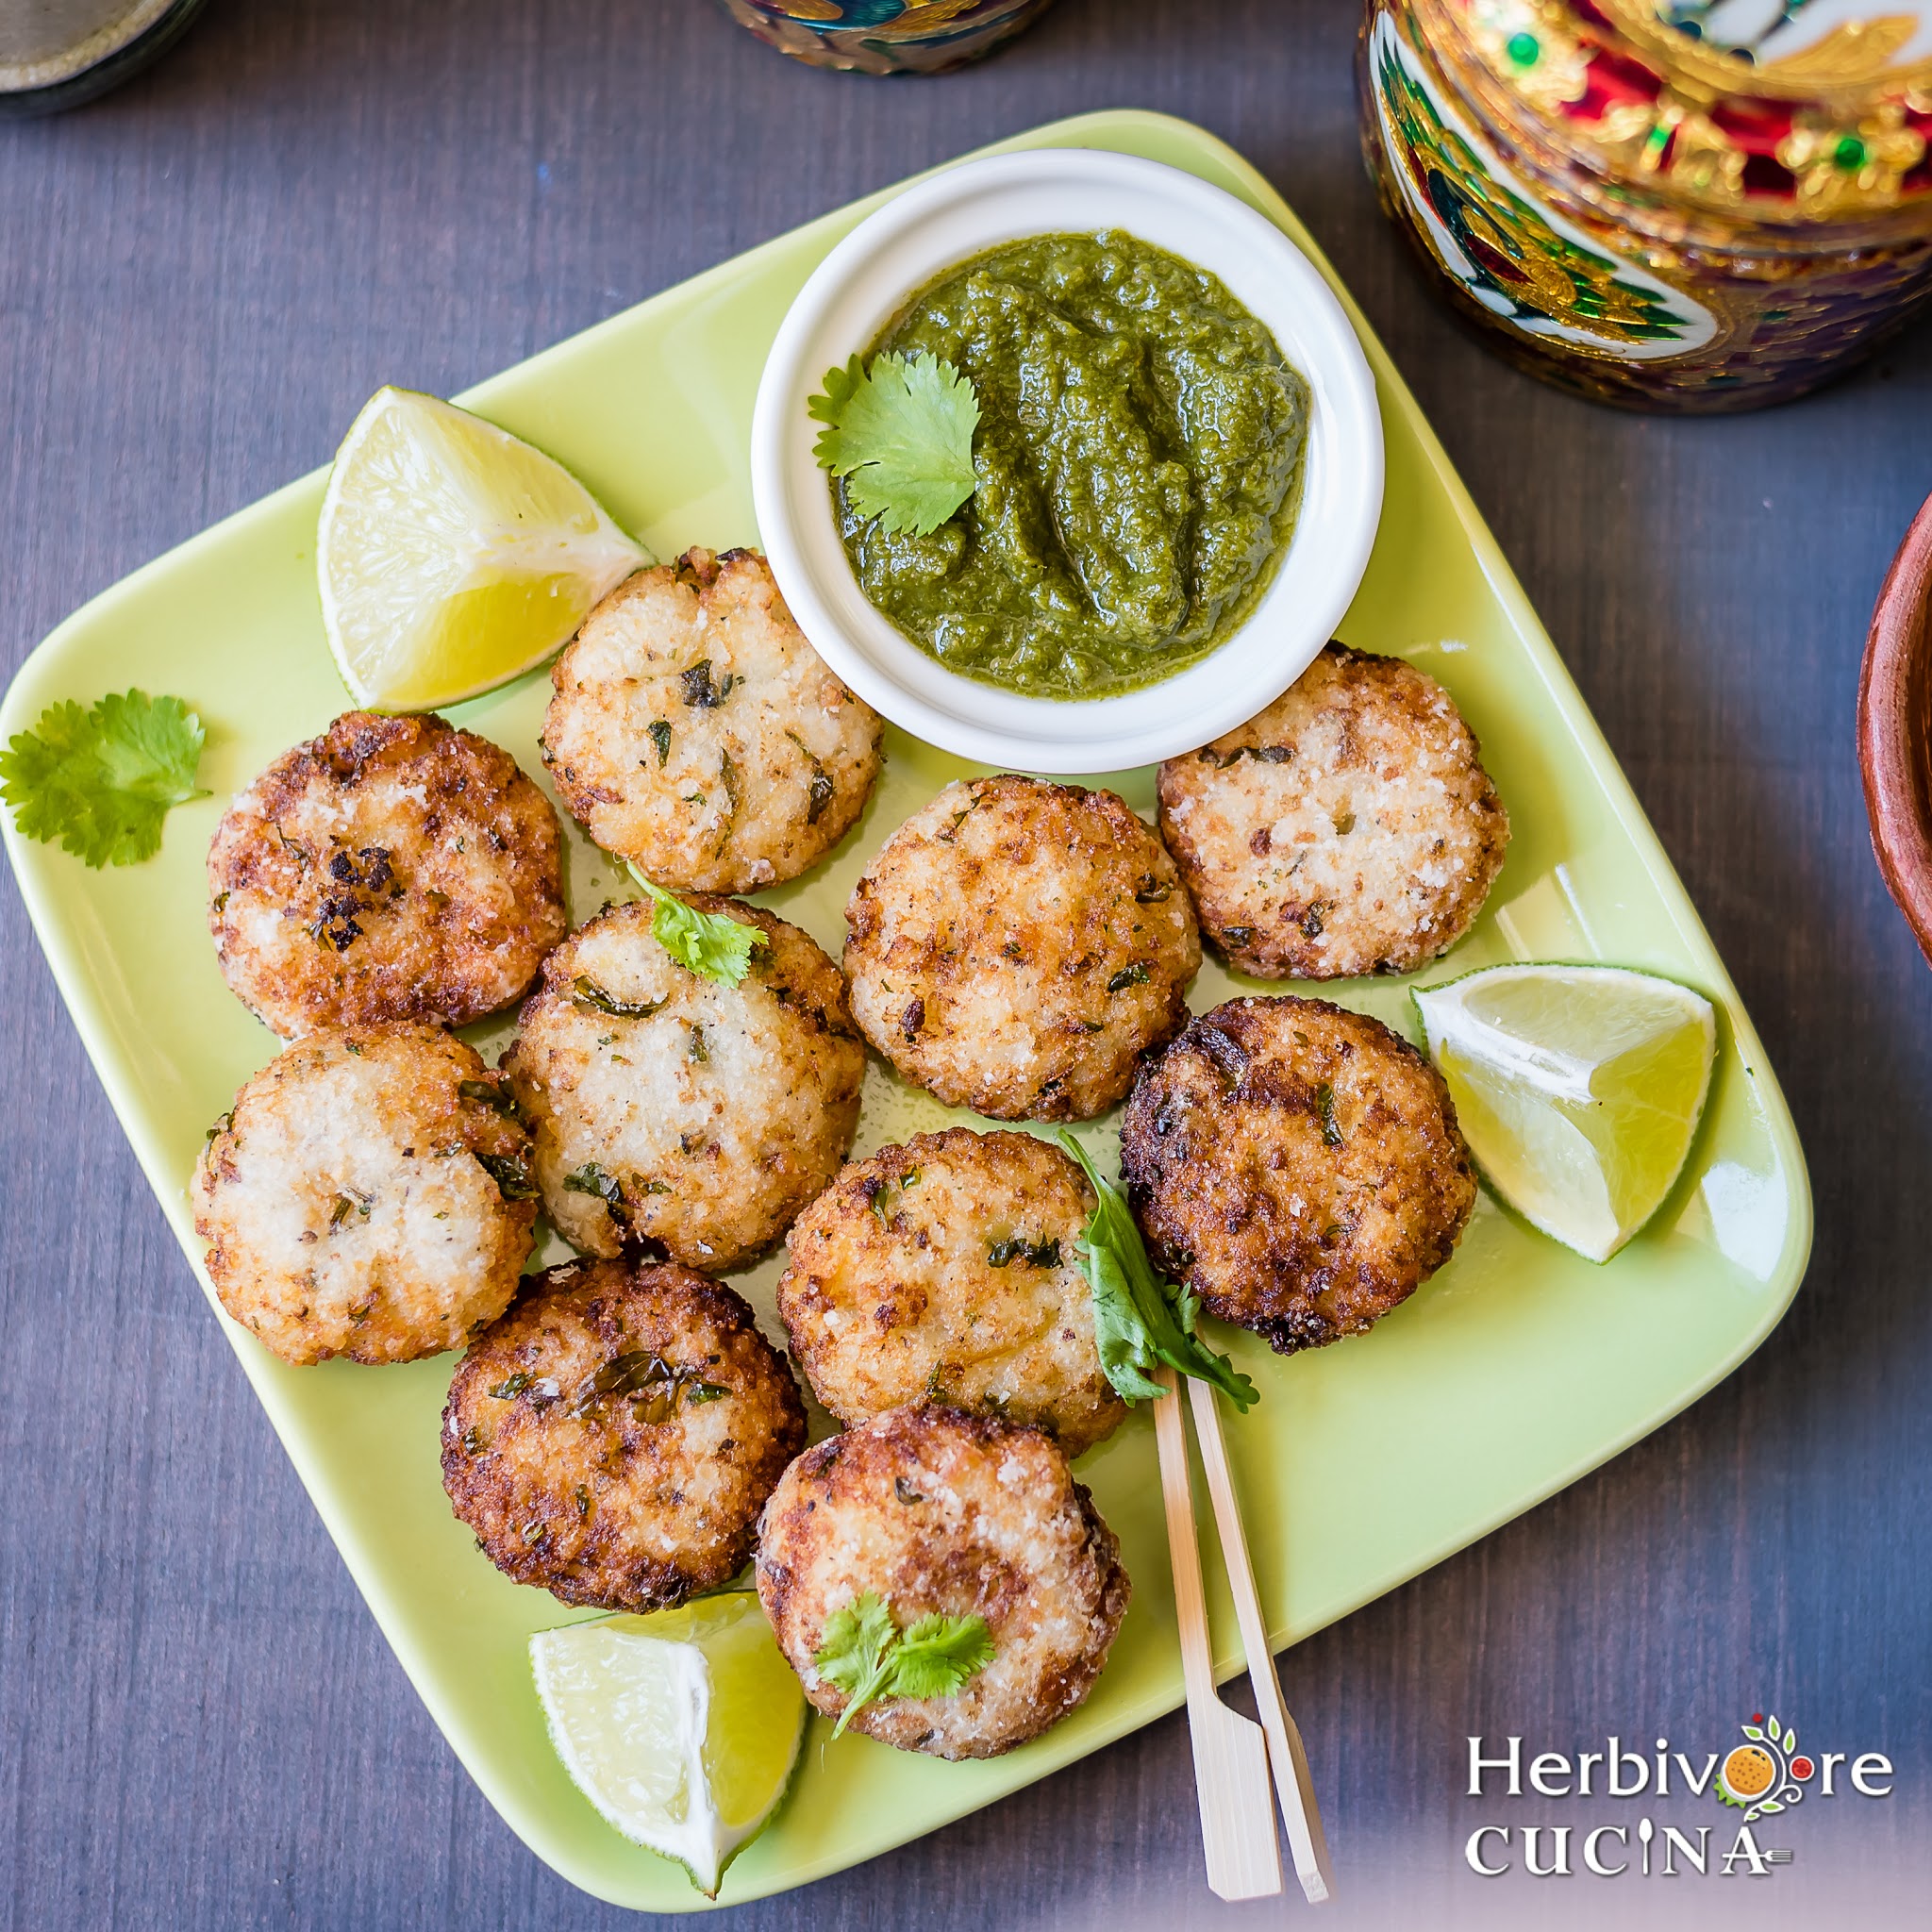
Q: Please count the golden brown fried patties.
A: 10